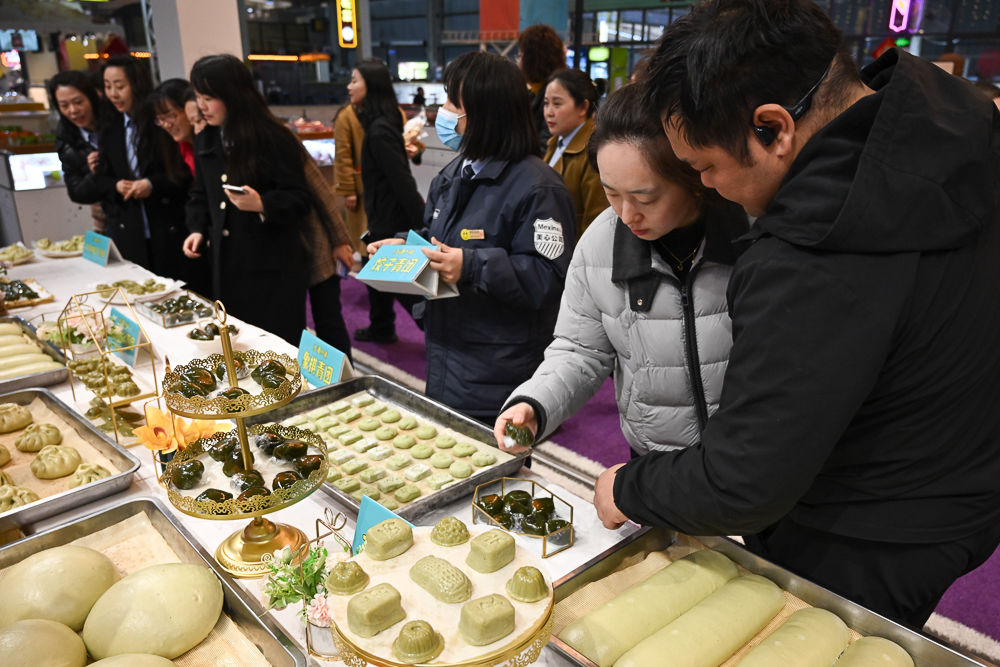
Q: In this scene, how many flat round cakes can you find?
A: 12